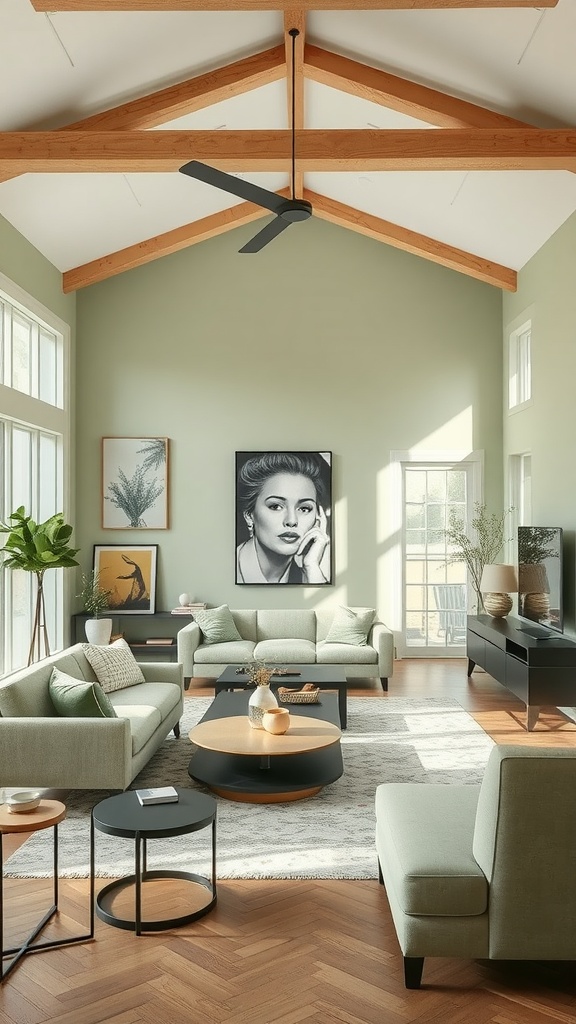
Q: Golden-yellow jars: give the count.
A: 1